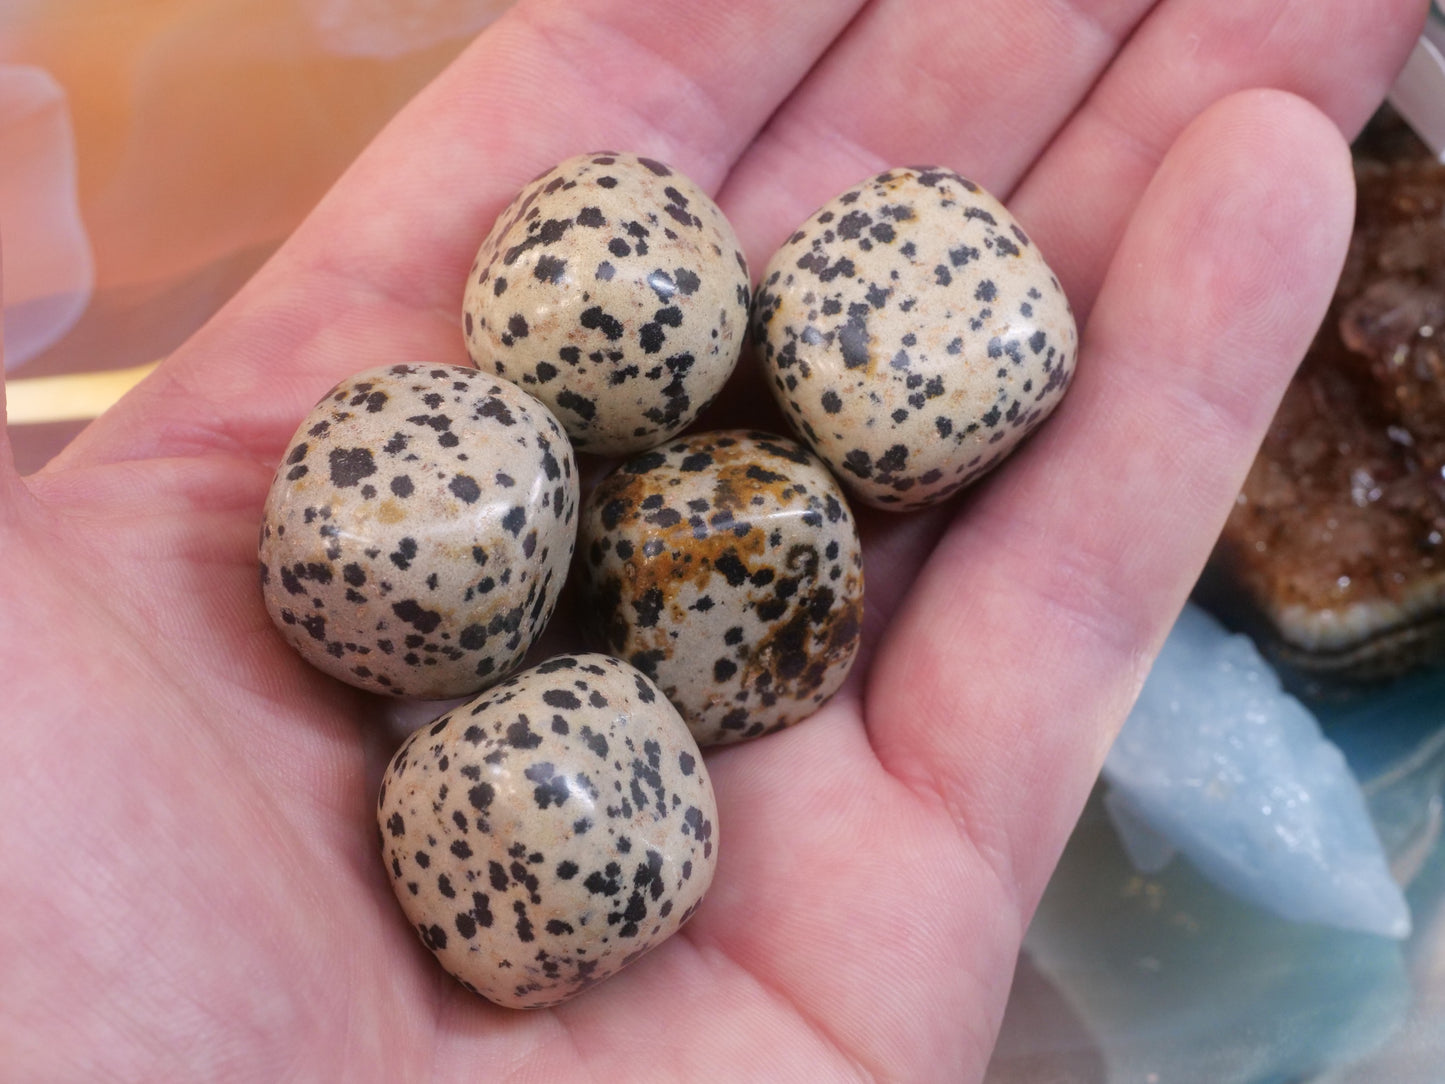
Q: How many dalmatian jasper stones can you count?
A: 5